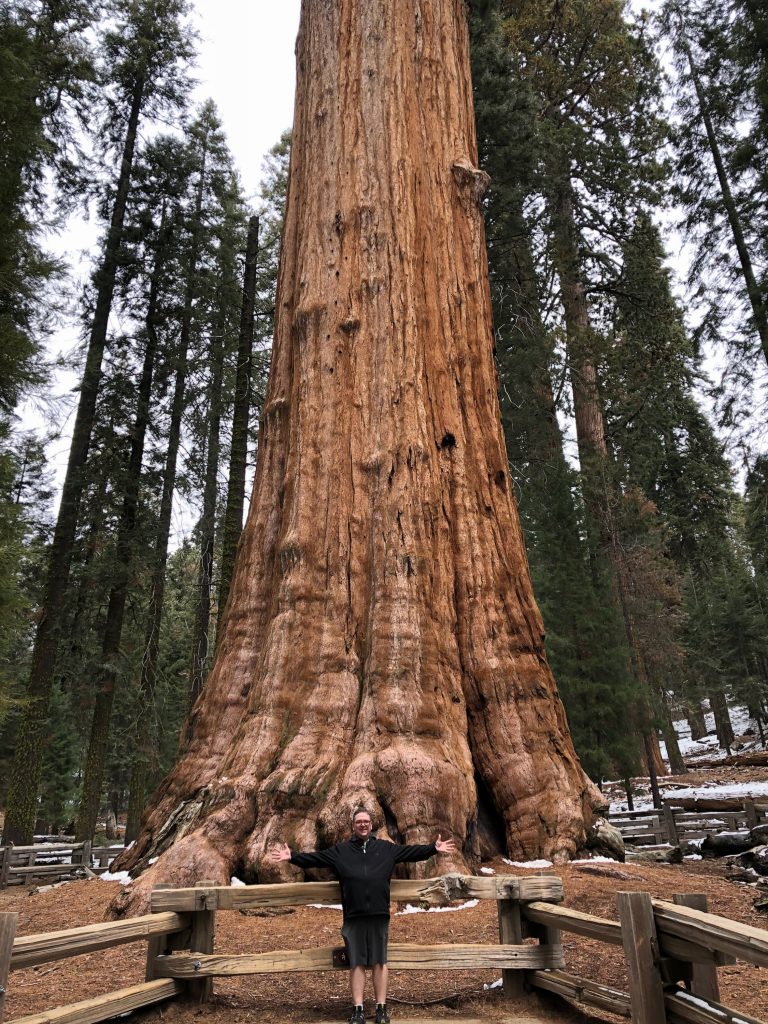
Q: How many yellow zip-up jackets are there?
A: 0